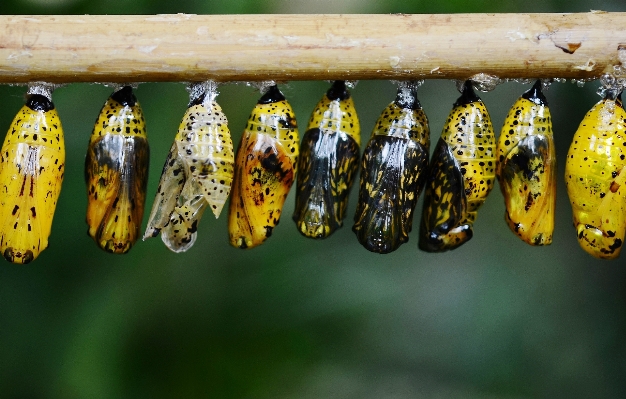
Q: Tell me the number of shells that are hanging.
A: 9